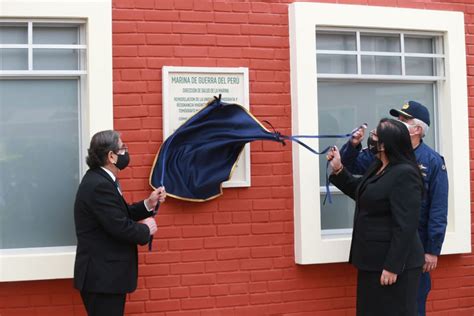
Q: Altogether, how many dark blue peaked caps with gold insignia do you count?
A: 1